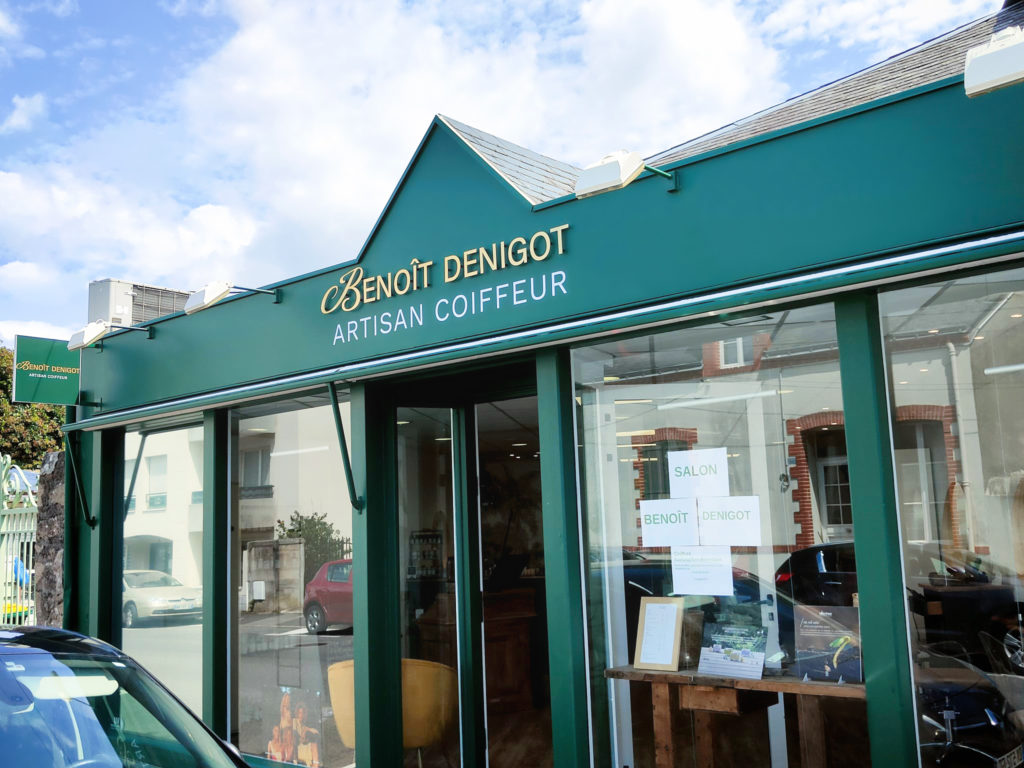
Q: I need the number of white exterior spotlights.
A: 4